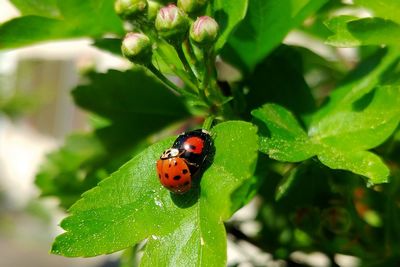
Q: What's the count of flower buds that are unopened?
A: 5